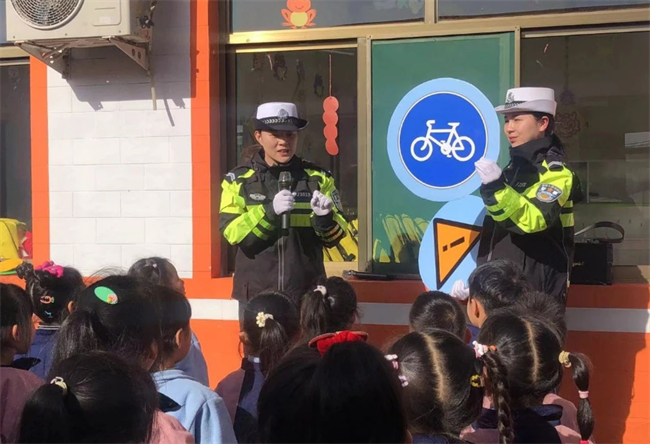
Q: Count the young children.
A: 14